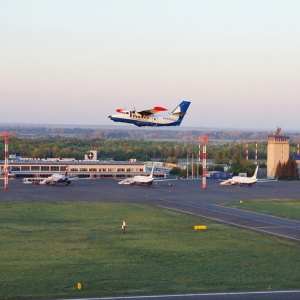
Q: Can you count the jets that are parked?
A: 3